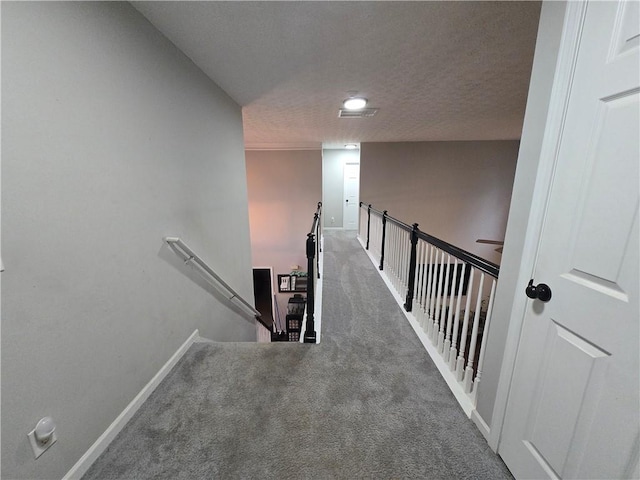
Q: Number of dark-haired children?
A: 0